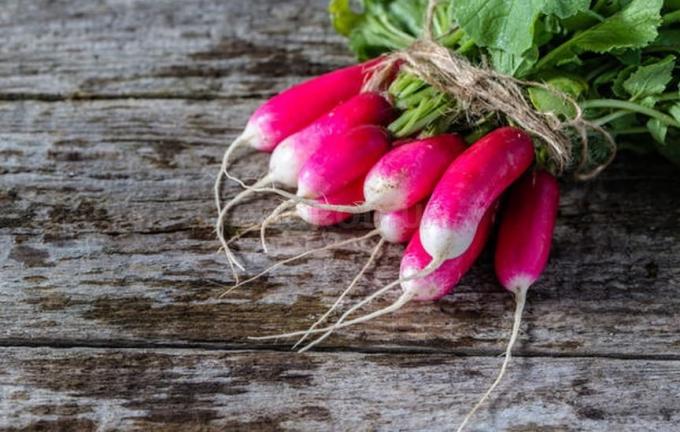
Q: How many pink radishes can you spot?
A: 9